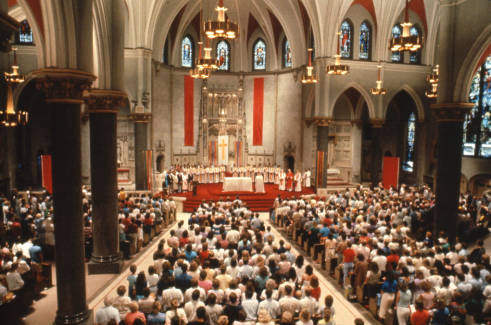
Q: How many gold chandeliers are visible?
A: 11